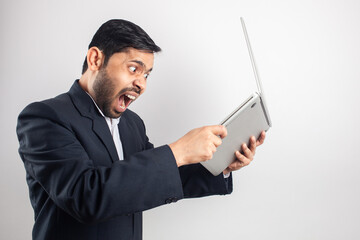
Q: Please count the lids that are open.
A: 1